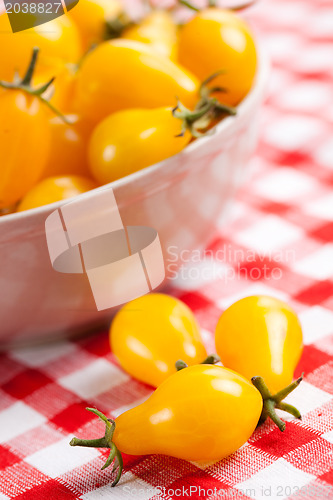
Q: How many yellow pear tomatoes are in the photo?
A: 13